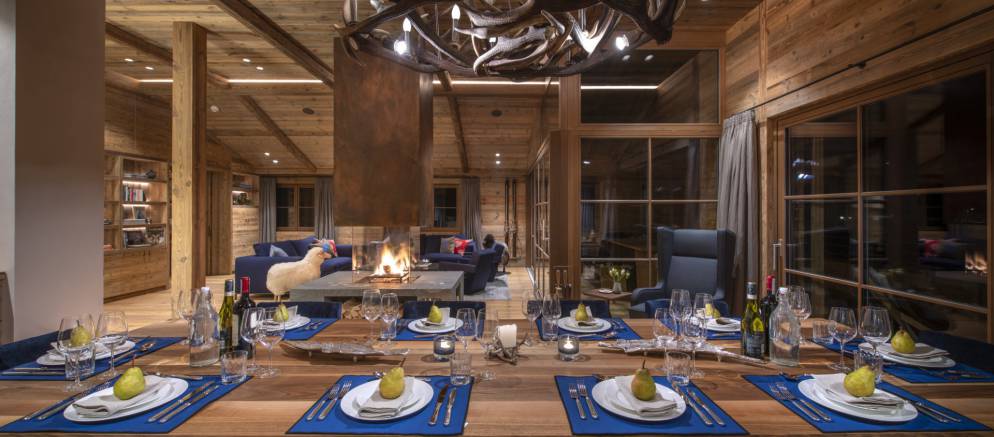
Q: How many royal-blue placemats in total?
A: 10